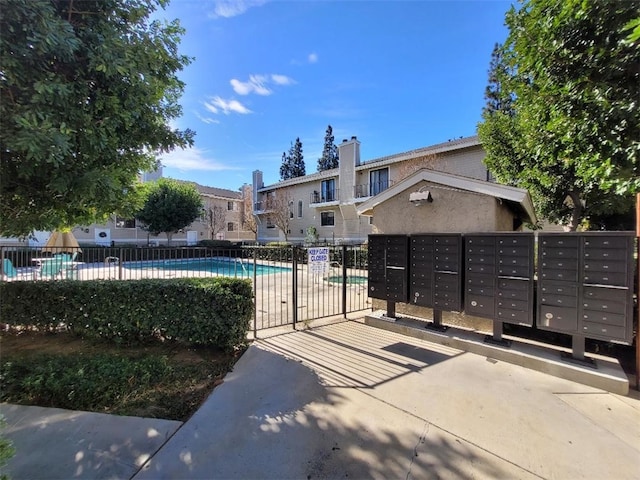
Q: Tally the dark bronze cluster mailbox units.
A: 4